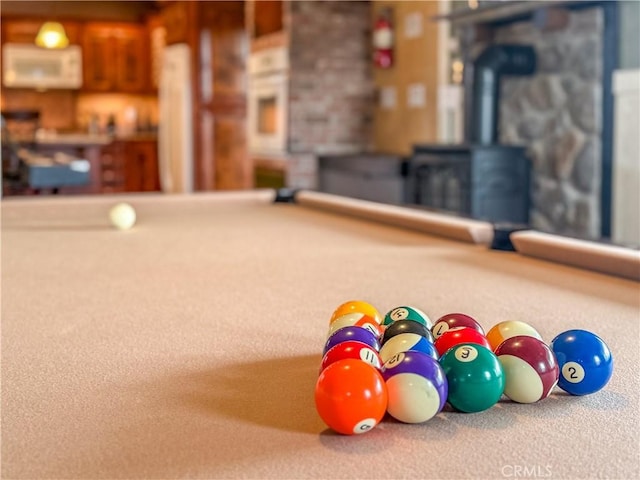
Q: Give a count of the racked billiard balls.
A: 15